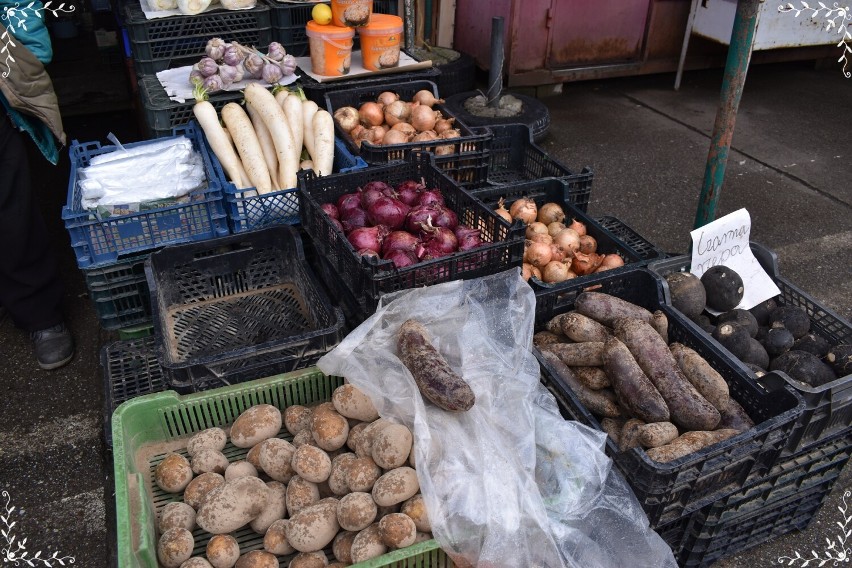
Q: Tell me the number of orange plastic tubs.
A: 3